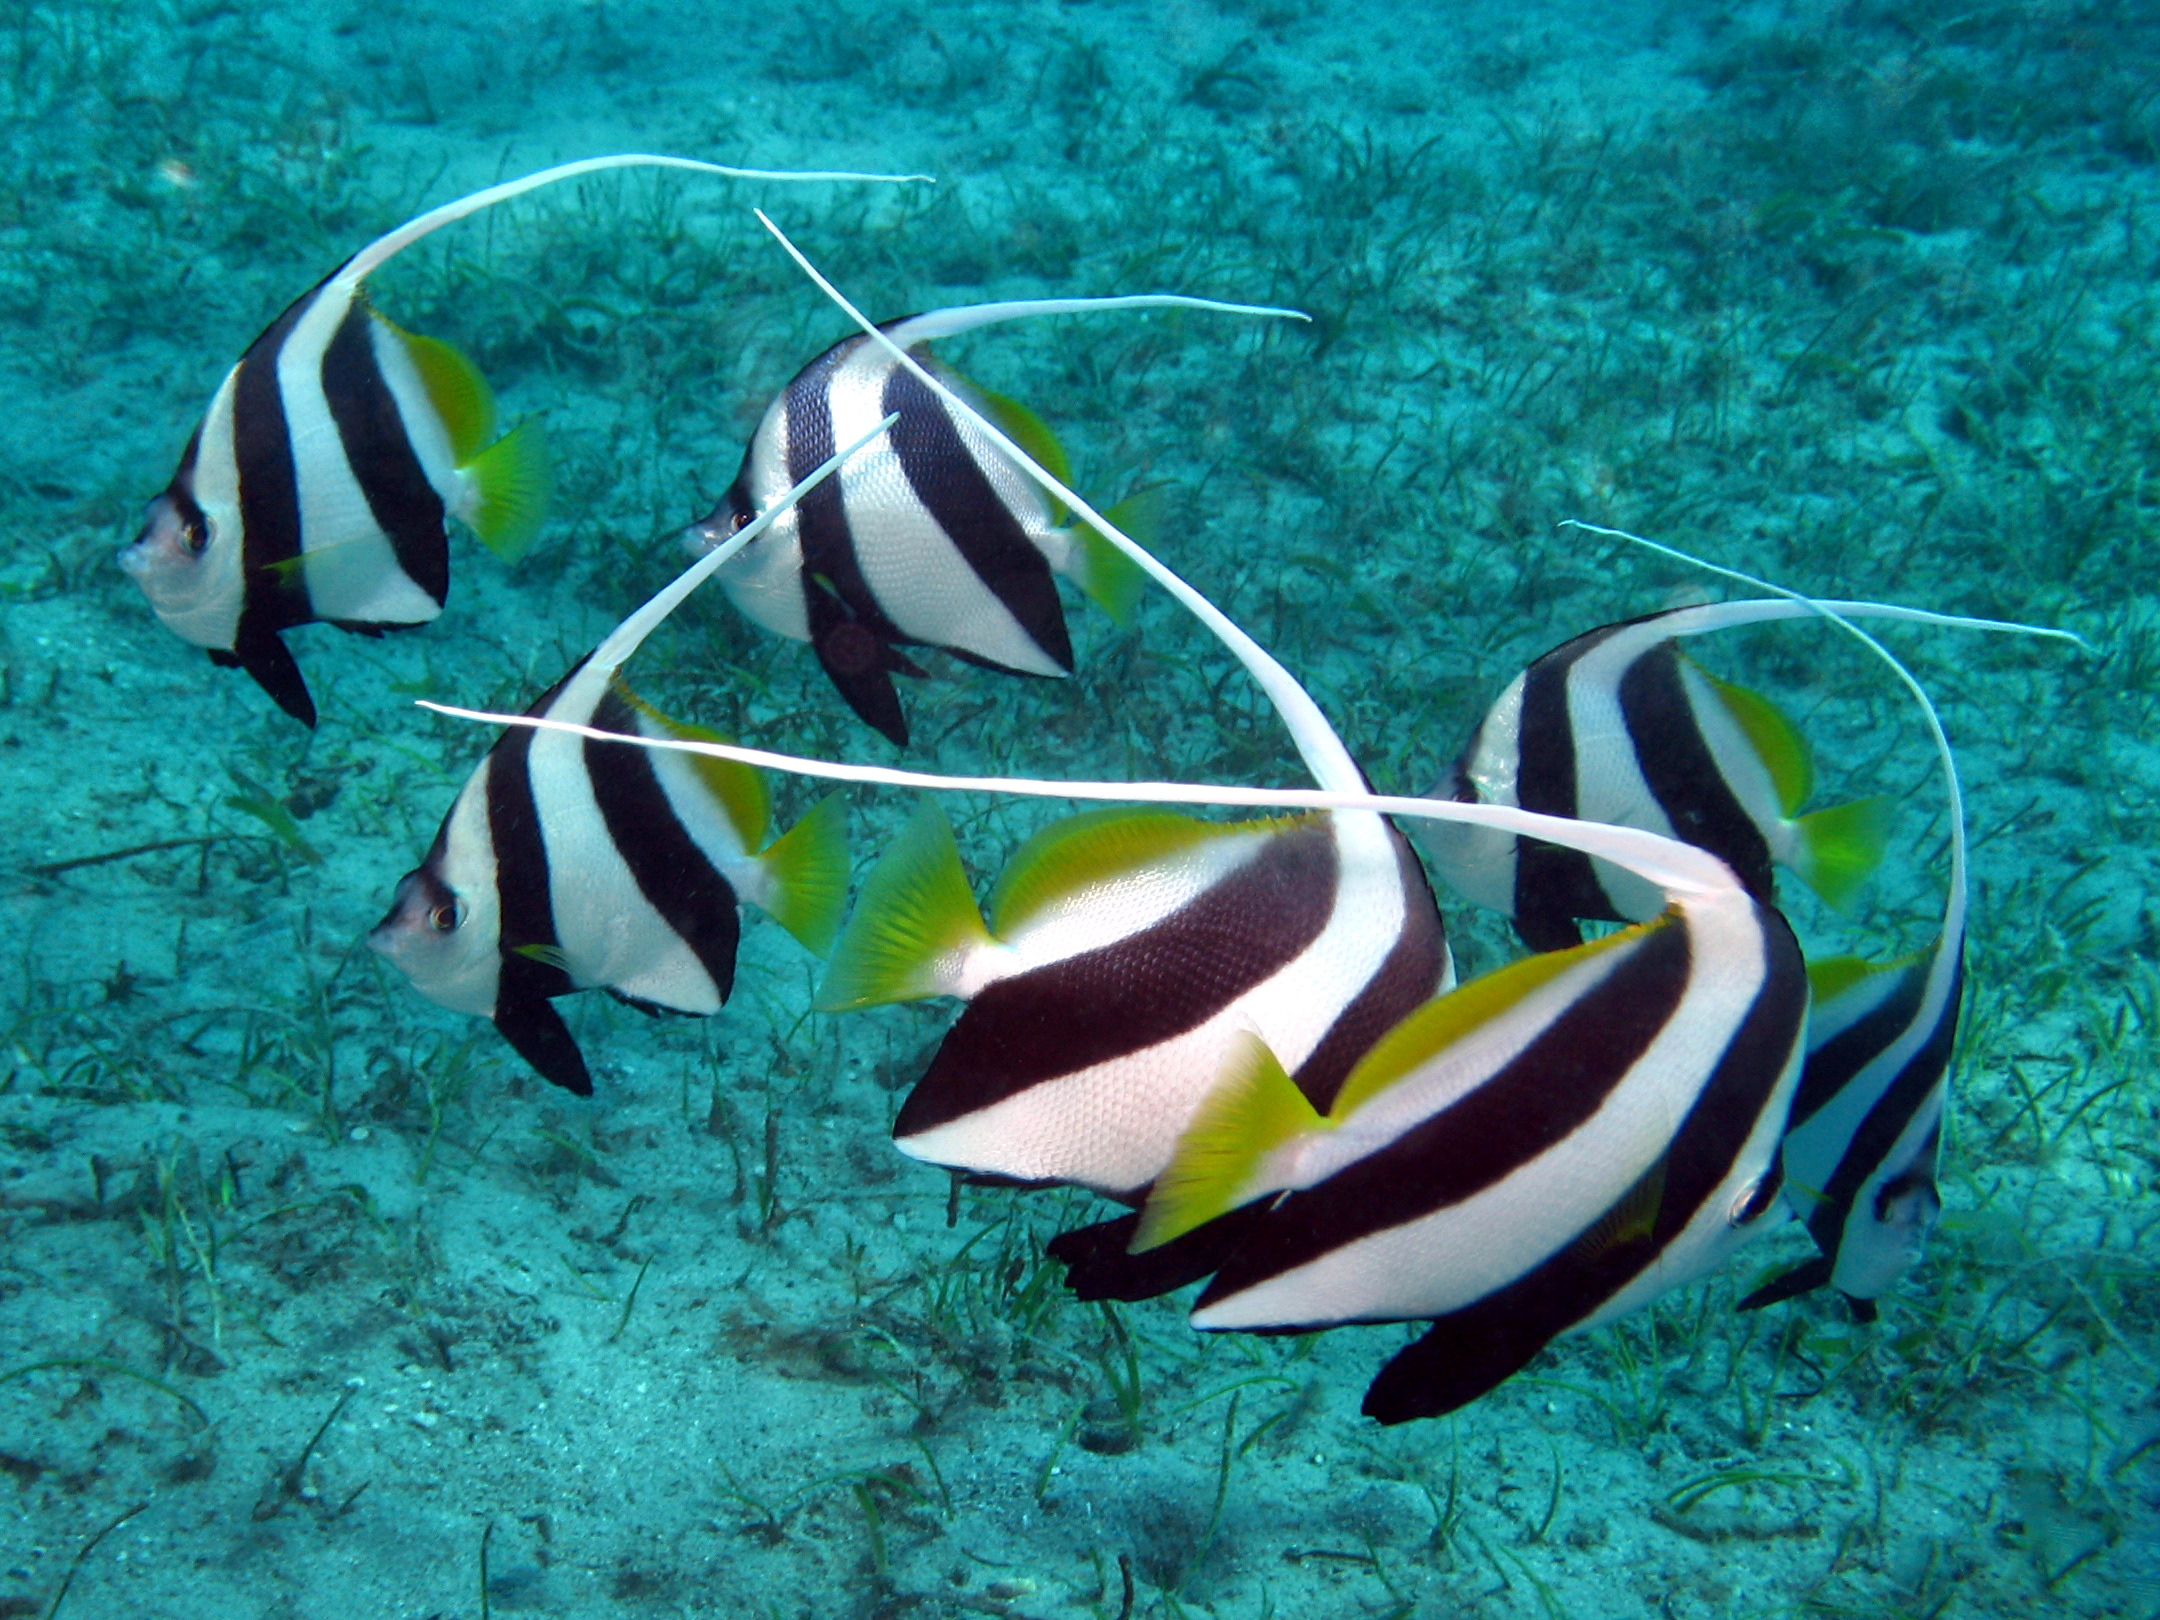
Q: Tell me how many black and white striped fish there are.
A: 7